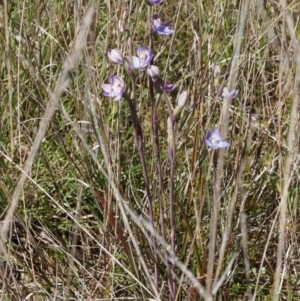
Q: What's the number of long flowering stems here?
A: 4